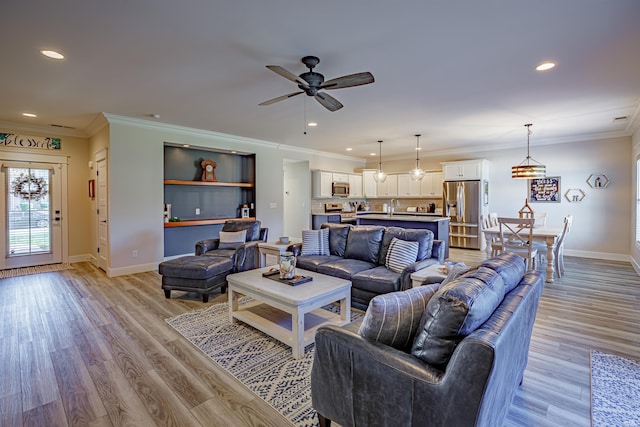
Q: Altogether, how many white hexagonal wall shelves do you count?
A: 2